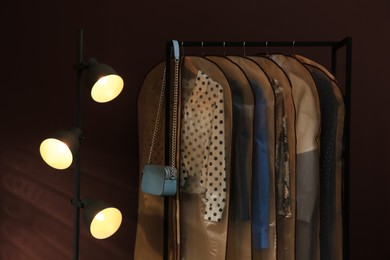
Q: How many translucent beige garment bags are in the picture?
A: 6